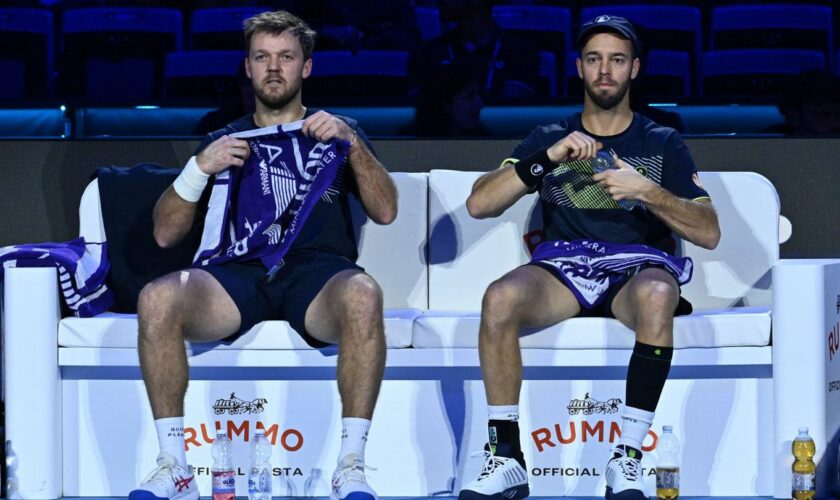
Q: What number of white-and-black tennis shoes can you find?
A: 2